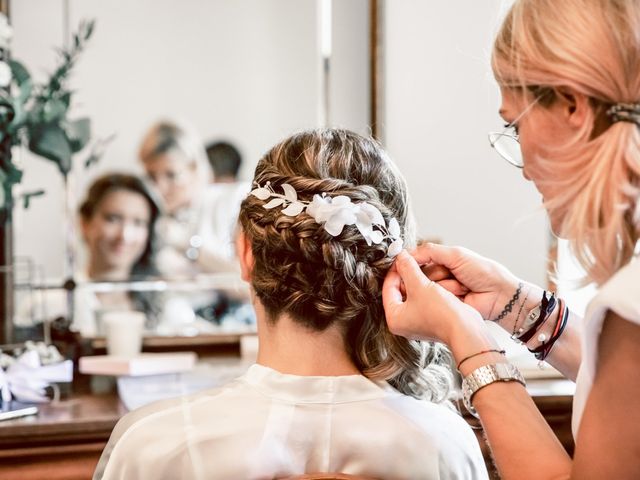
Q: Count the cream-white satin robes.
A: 1